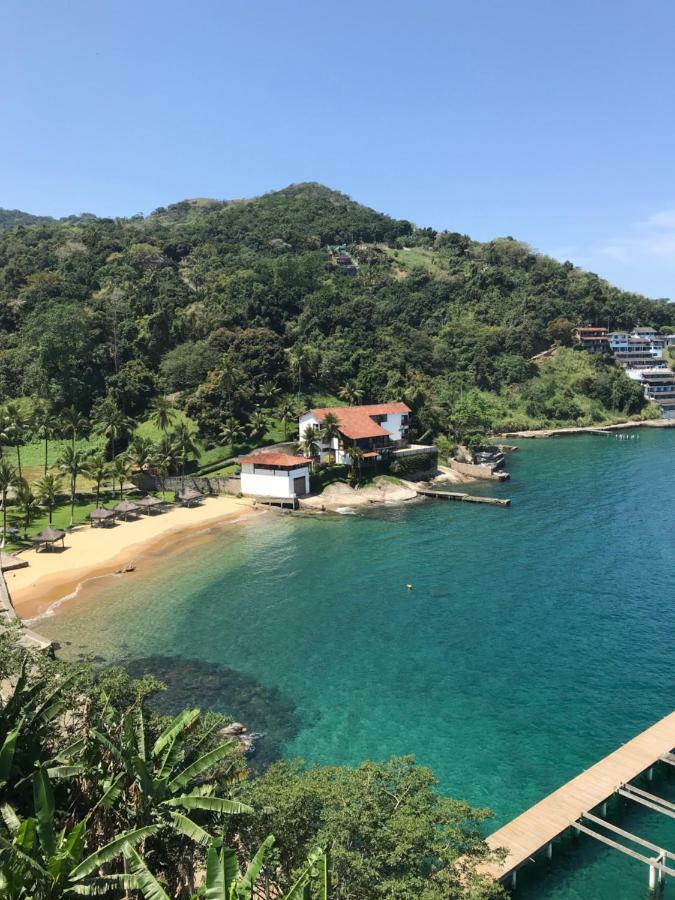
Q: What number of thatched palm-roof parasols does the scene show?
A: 5